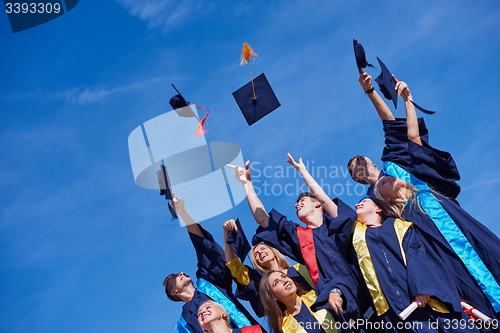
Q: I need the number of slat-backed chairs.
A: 0